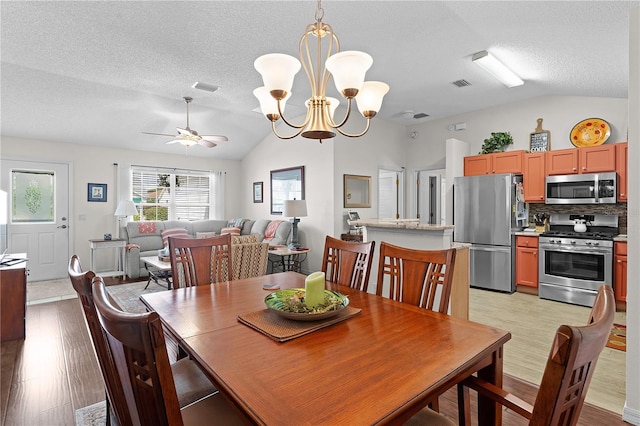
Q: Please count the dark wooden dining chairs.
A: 6